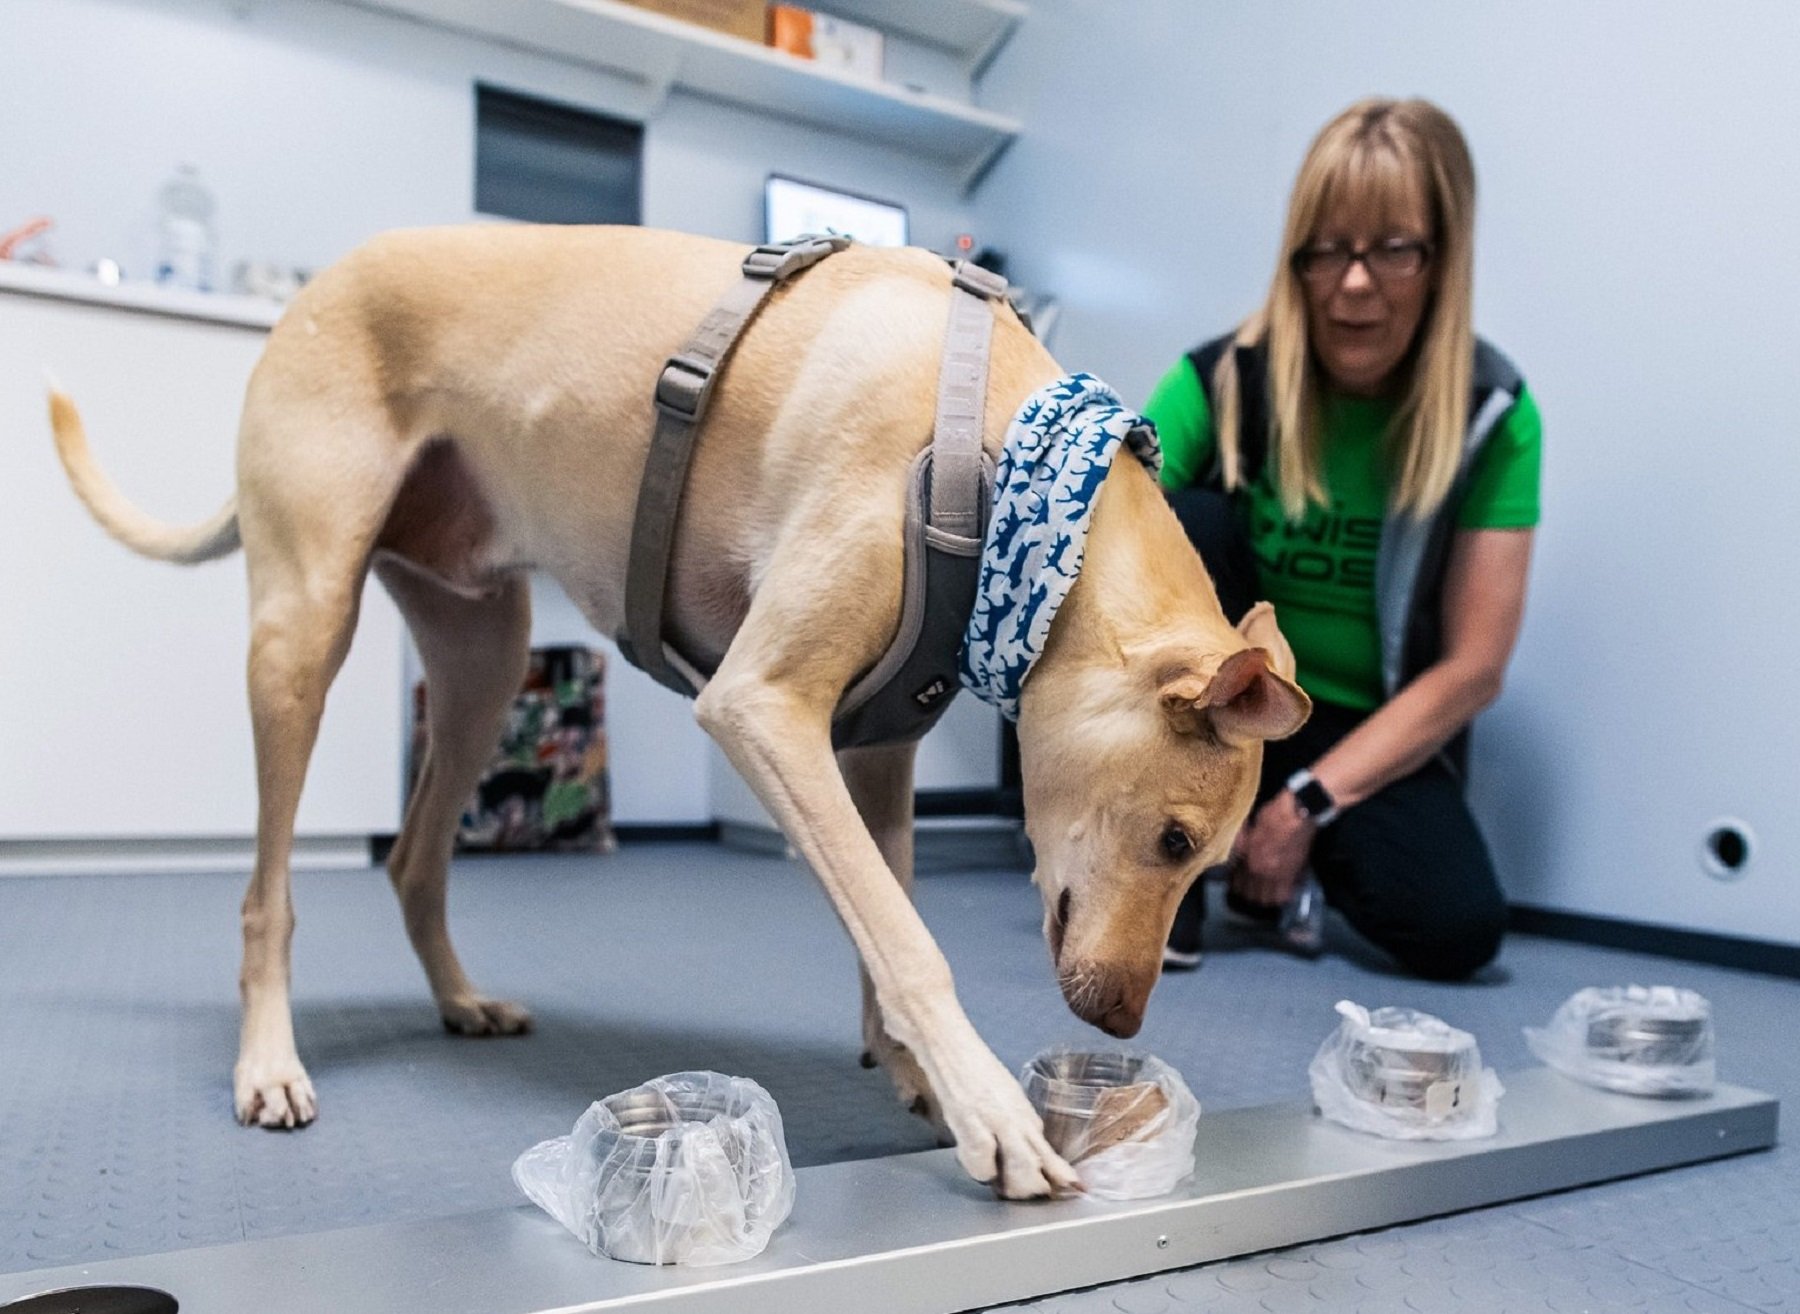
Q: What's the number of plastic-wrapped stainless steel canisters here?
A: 4